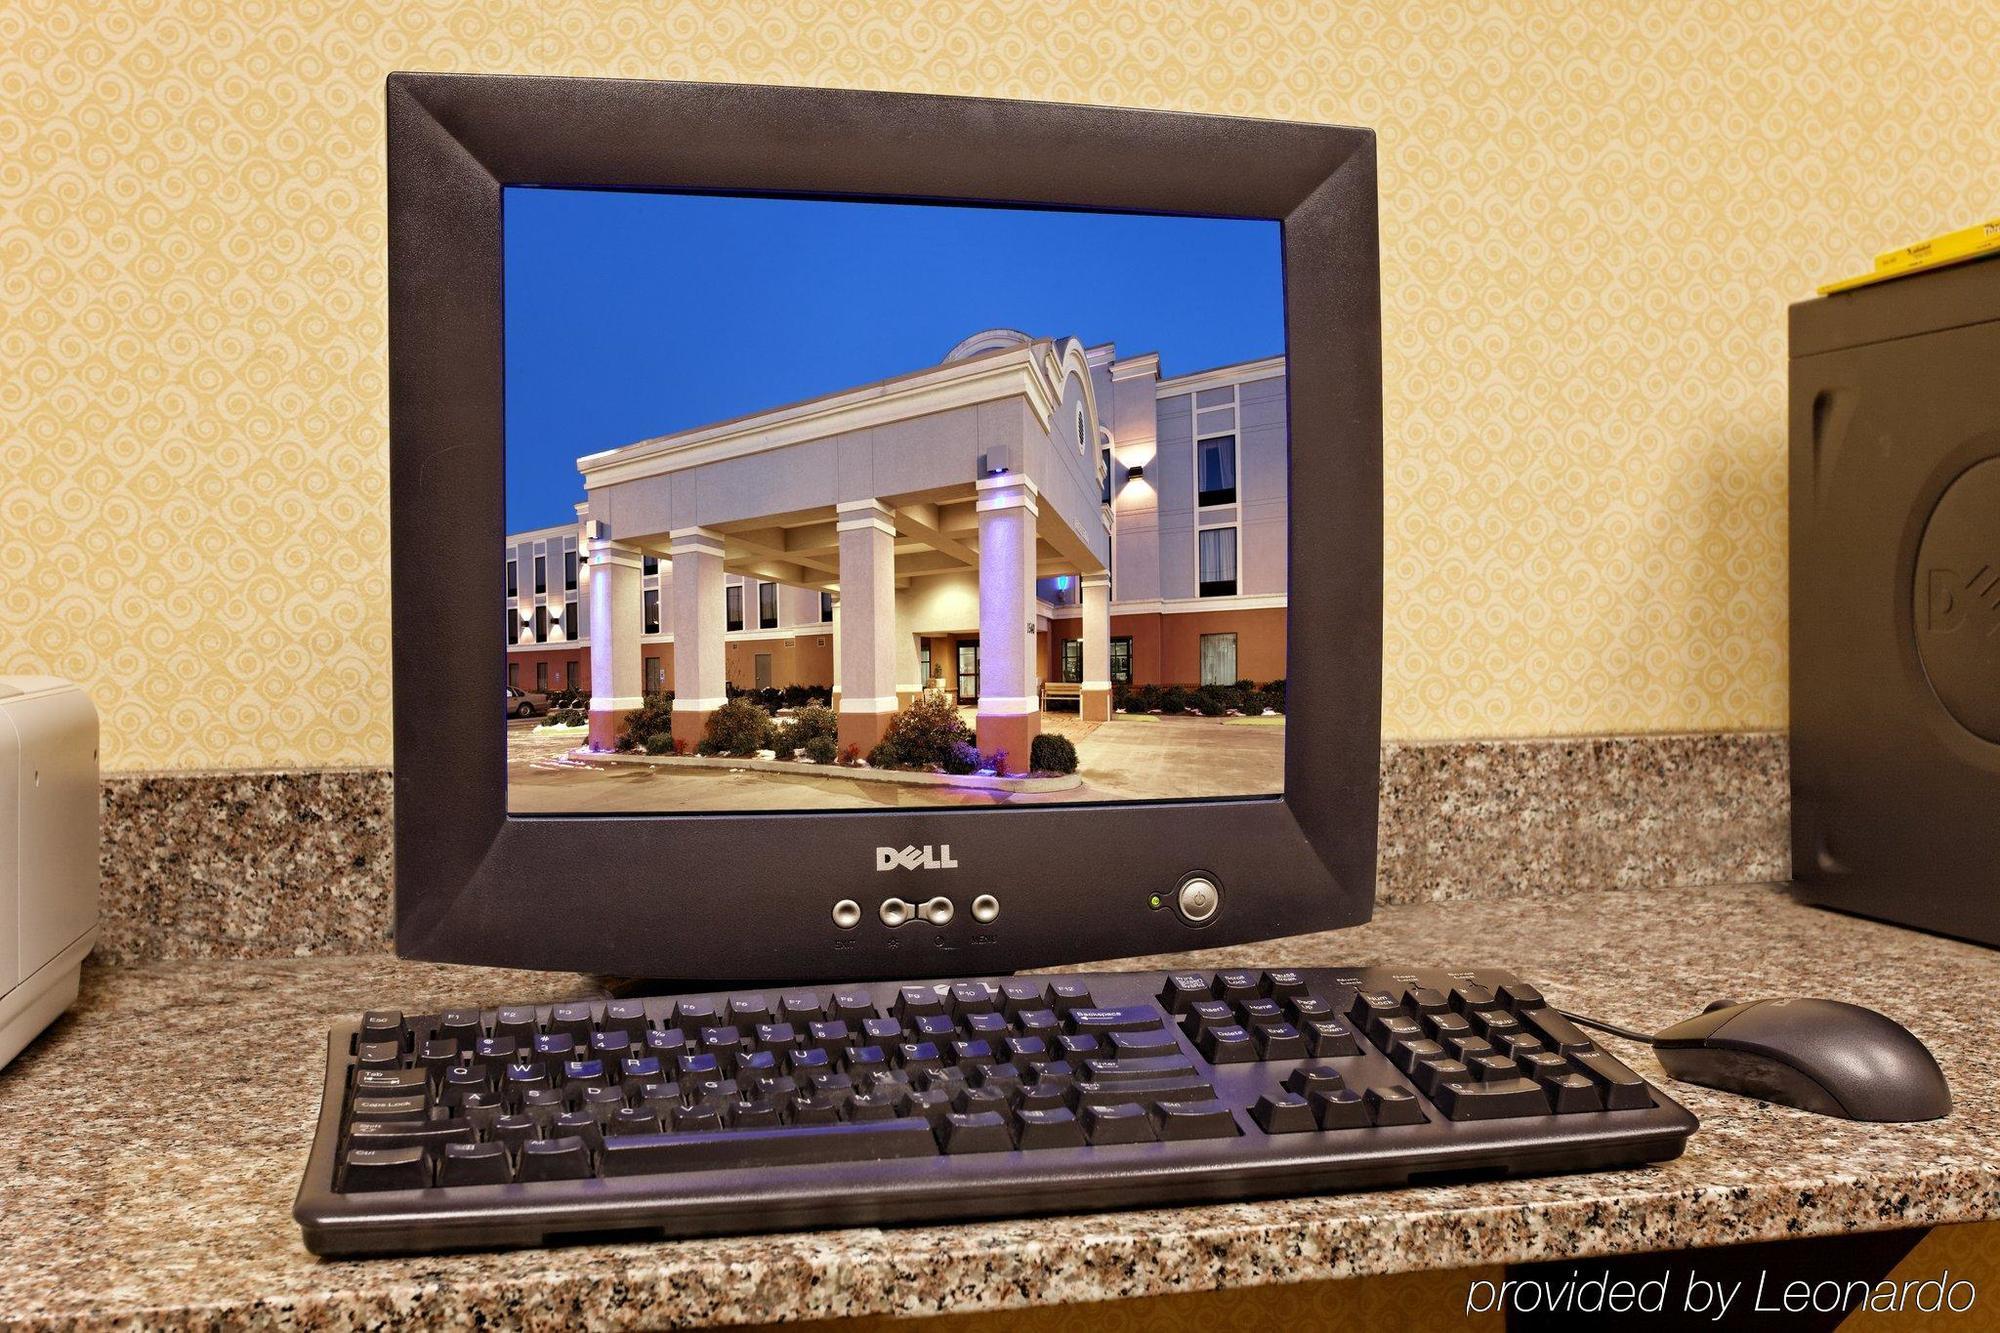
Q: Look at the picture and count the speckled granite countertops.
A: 1